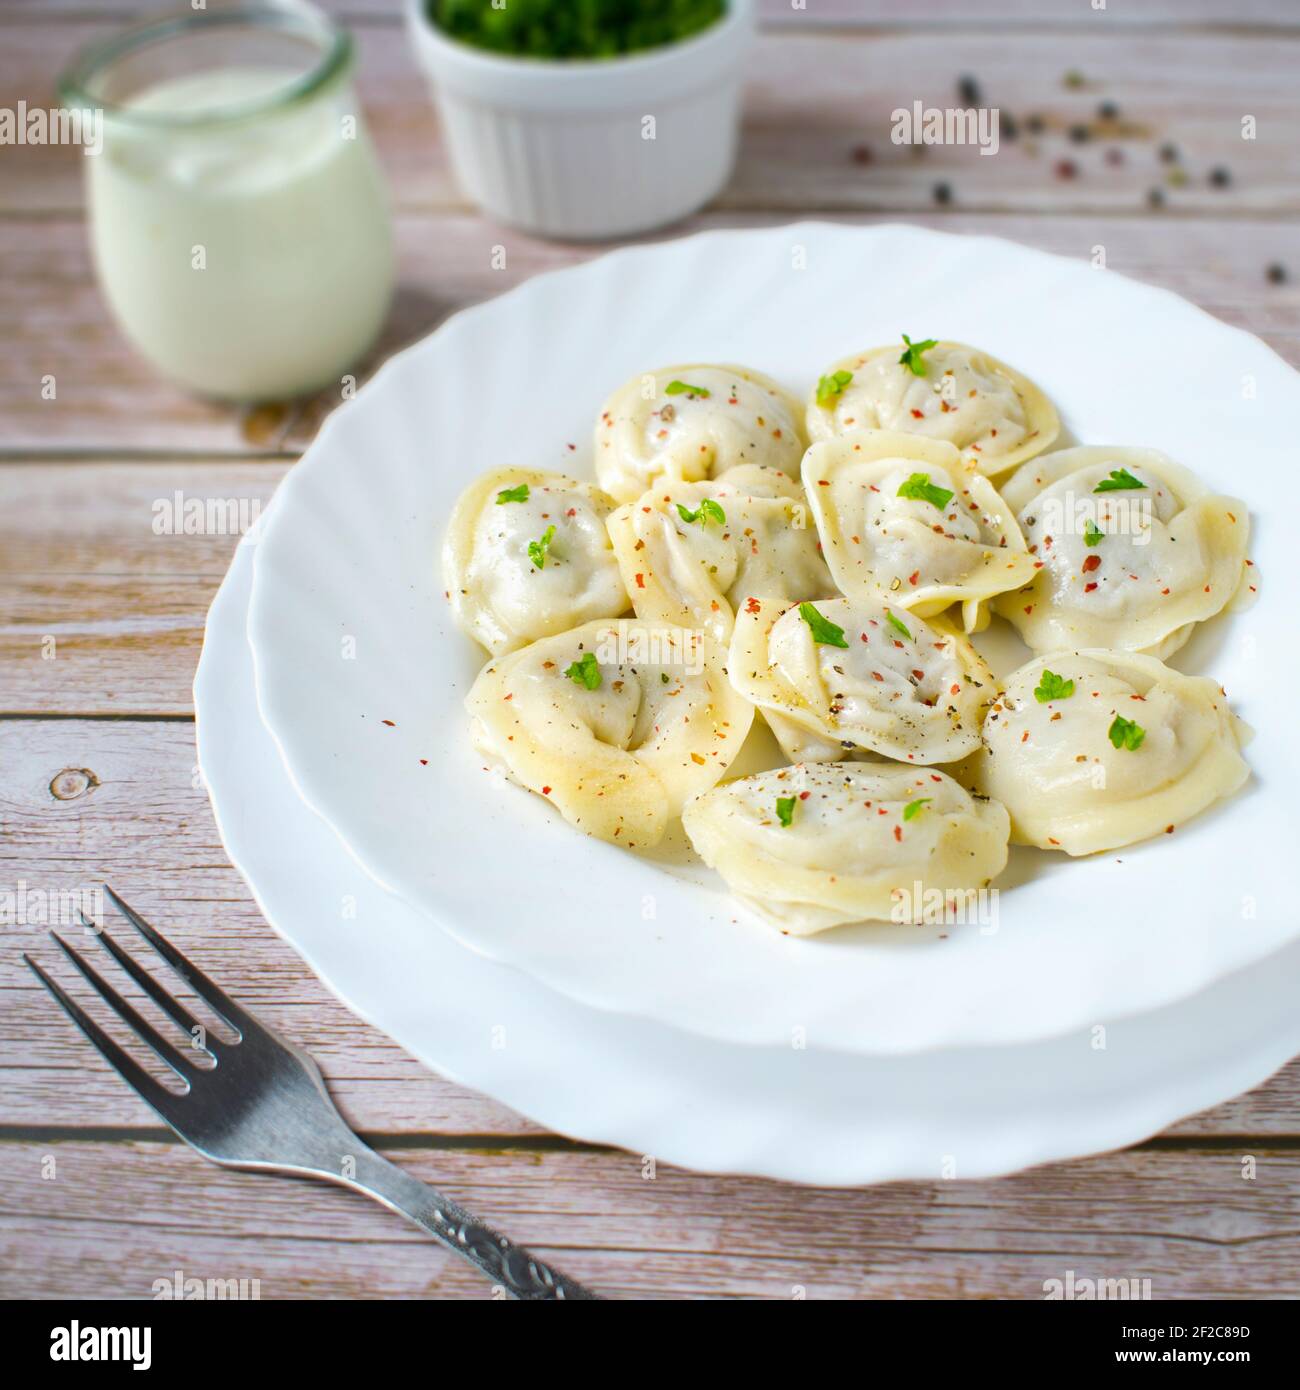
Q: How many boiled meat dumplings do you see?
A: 10